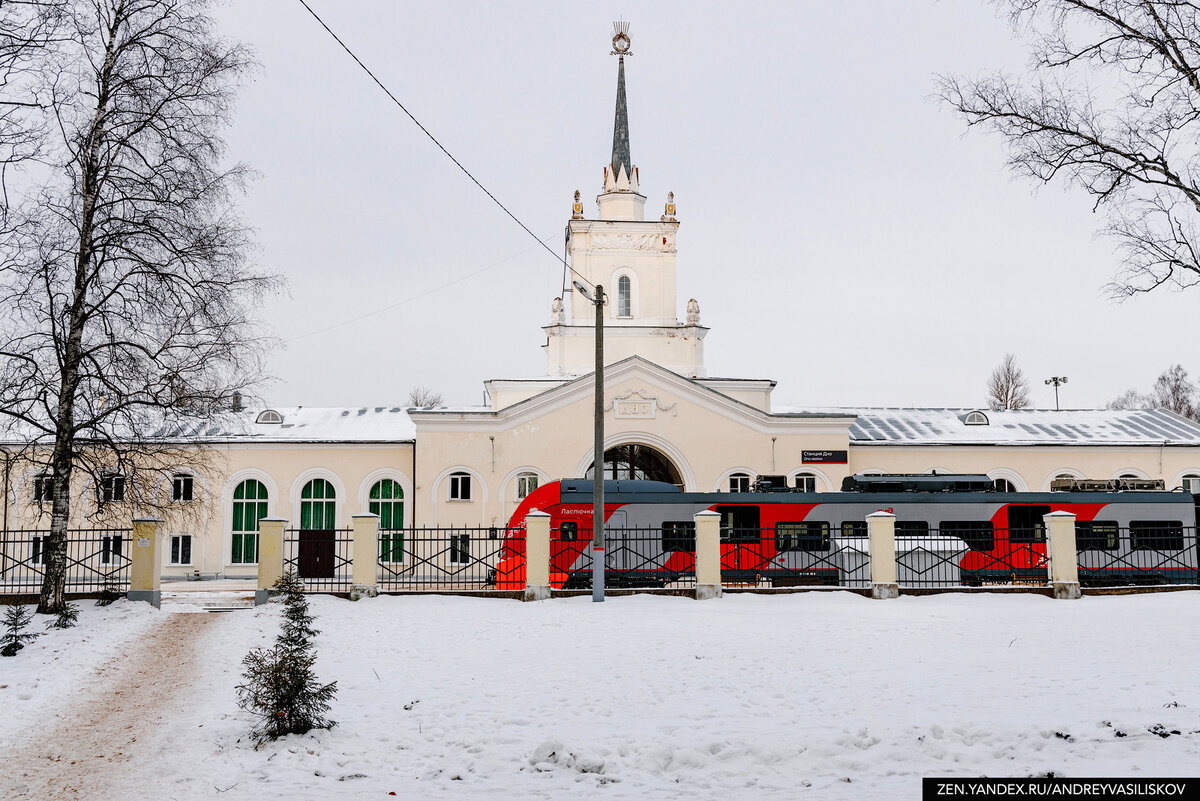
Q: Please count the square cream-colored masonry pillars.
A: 7